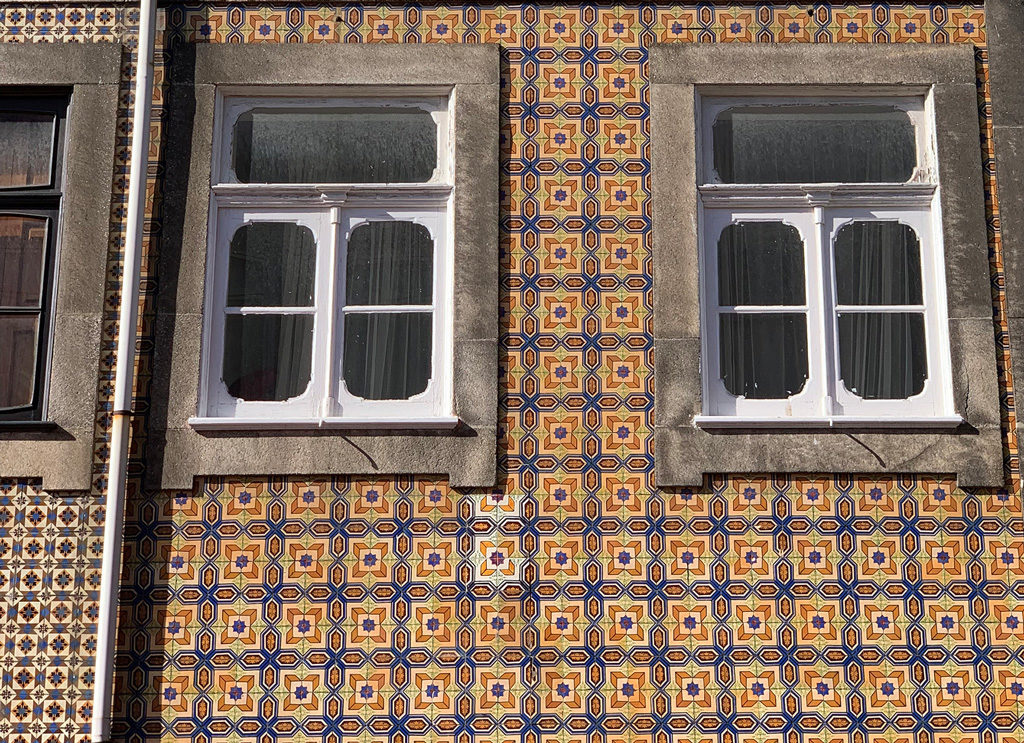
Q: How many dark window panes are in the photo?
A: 13